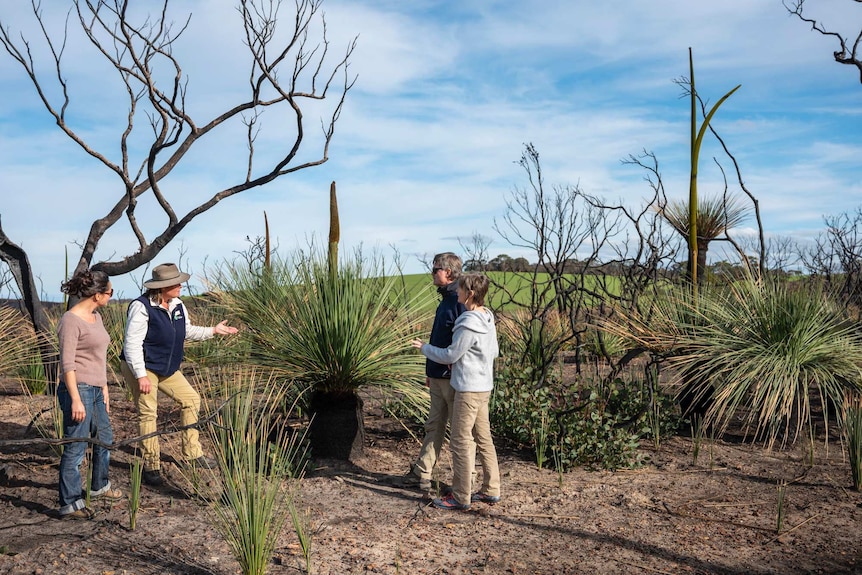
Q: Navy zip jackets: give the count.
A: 2